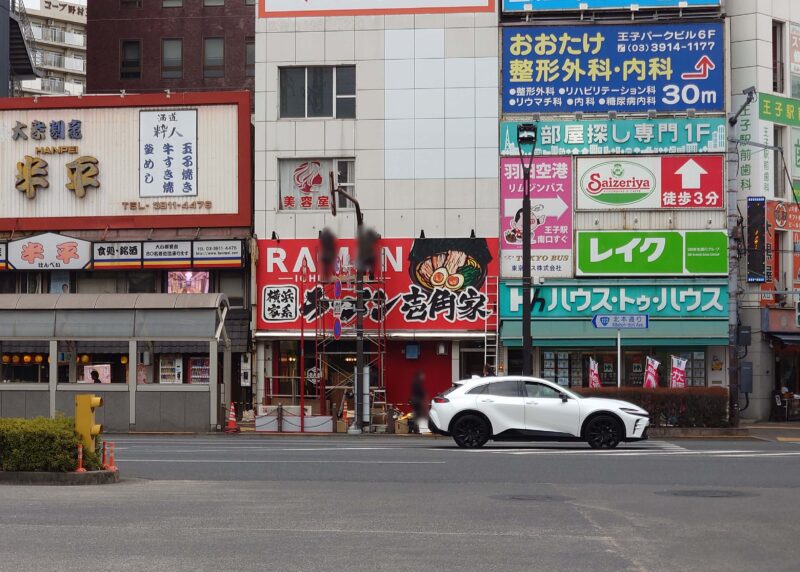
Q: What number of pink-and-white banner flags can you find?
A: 3